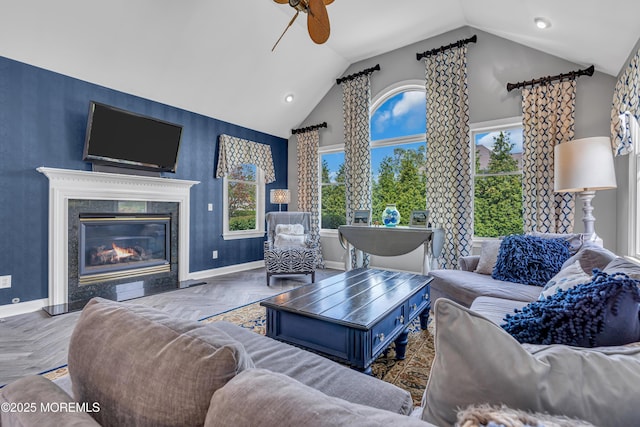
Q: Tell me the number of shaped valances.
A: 2